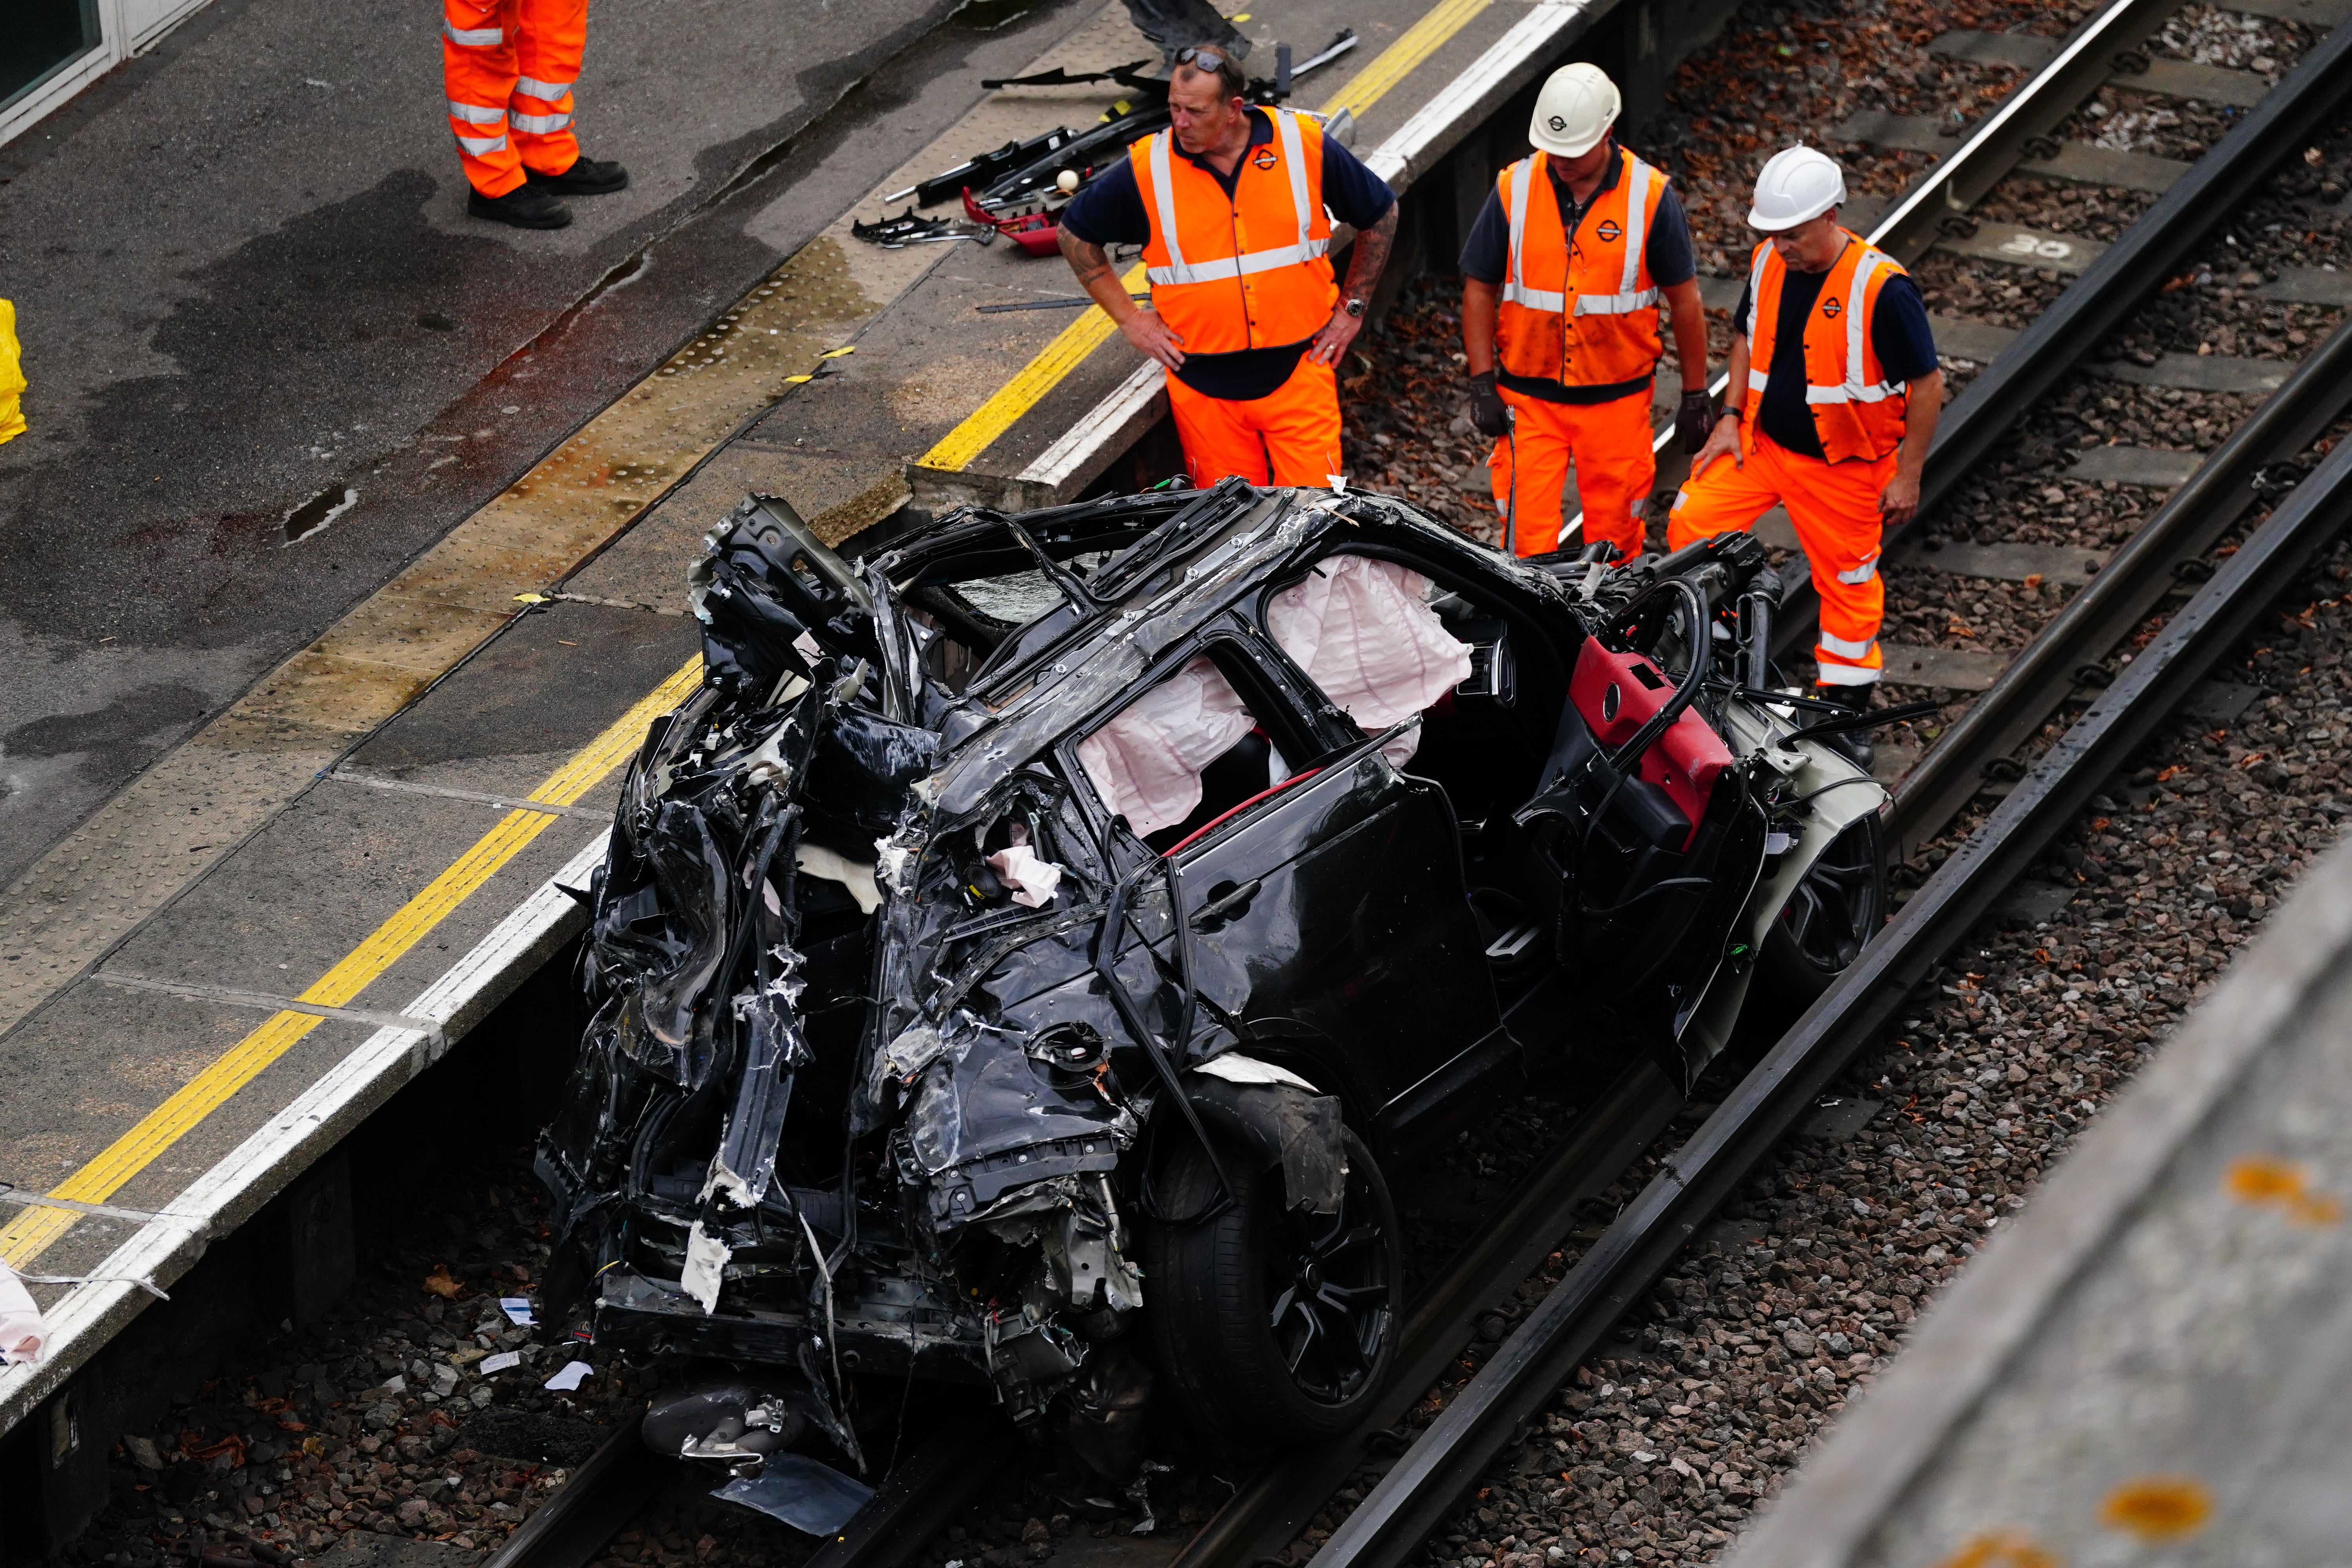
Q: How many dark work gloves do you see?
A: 2